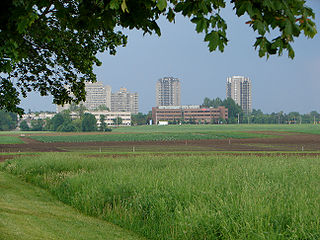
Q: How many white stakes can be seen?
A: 5